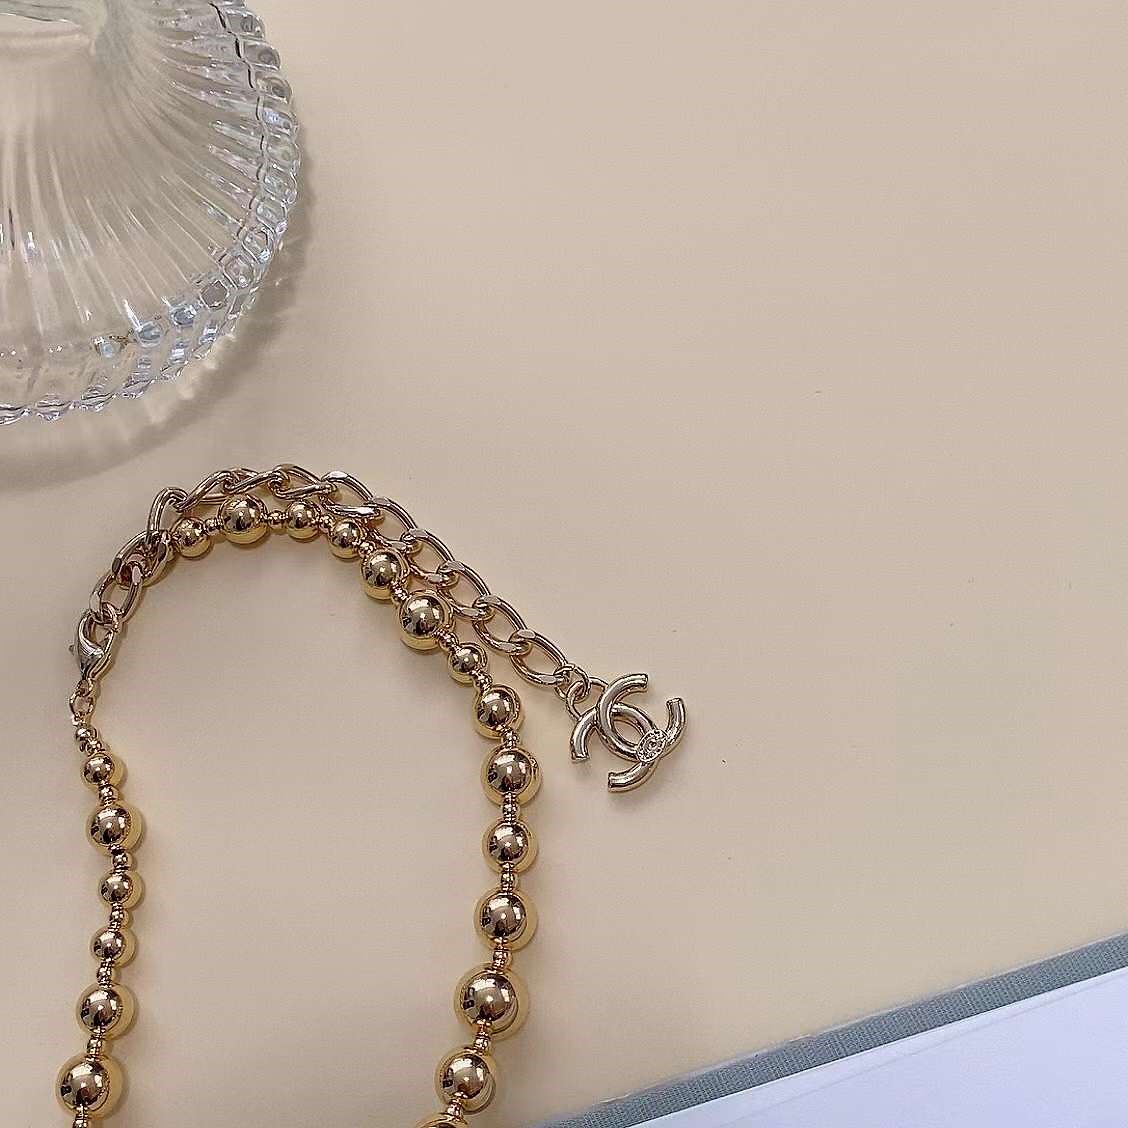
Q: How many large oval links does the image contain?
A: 12